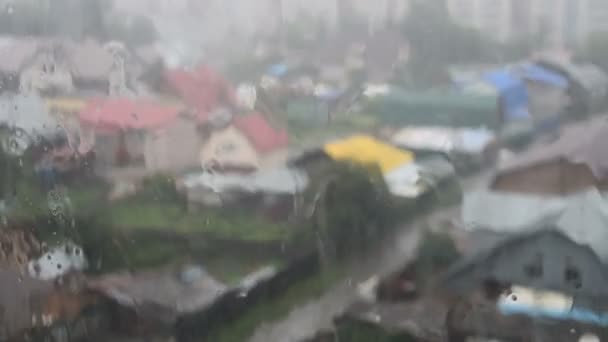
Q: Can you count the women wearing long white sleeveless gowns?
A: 0